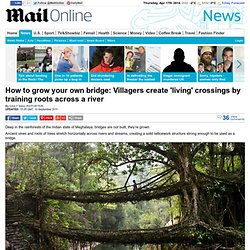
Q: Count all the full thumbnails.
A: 6